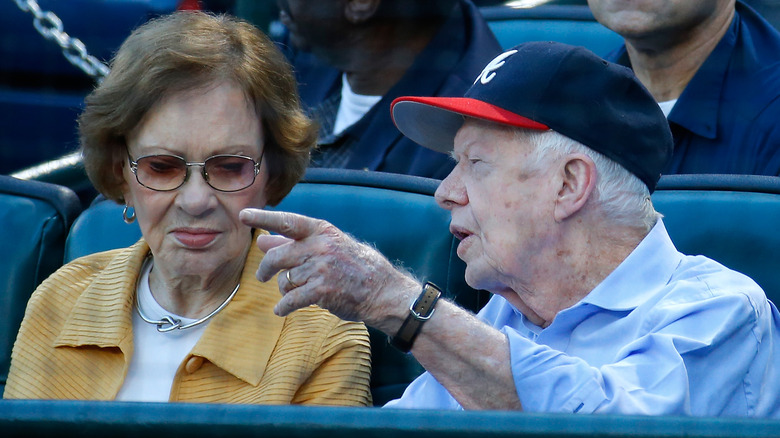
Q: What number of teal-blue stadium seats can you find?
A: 4